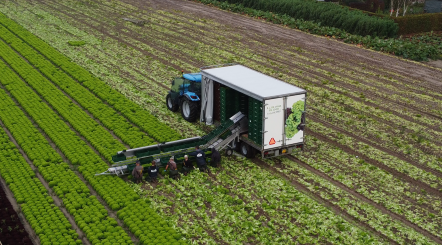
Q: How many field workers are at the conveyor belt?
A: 6